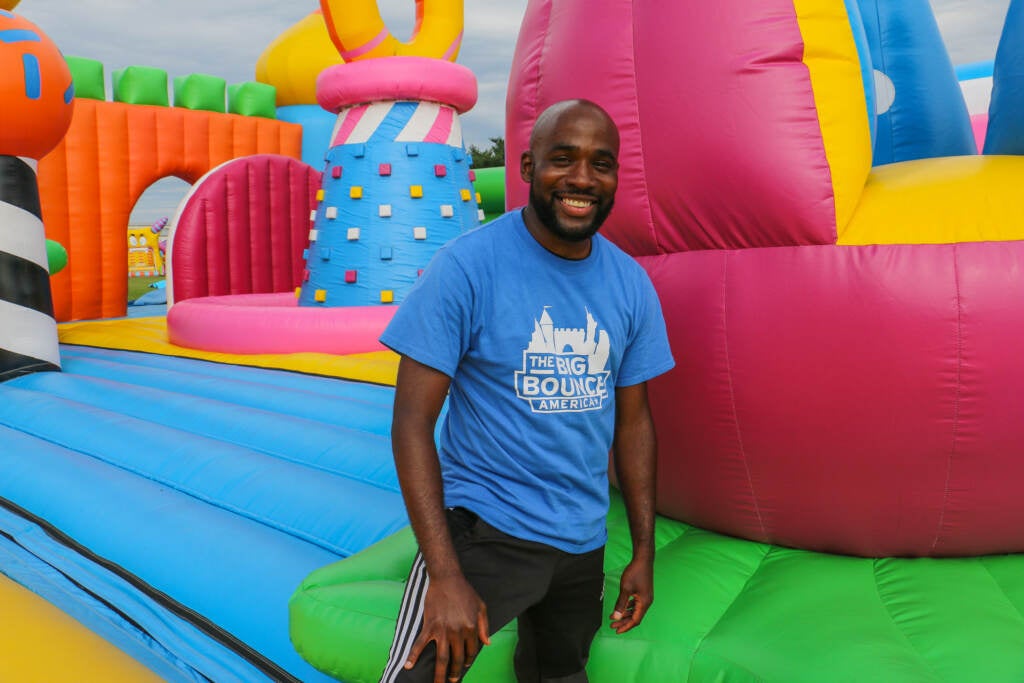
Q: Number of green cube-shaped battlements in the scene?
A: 4